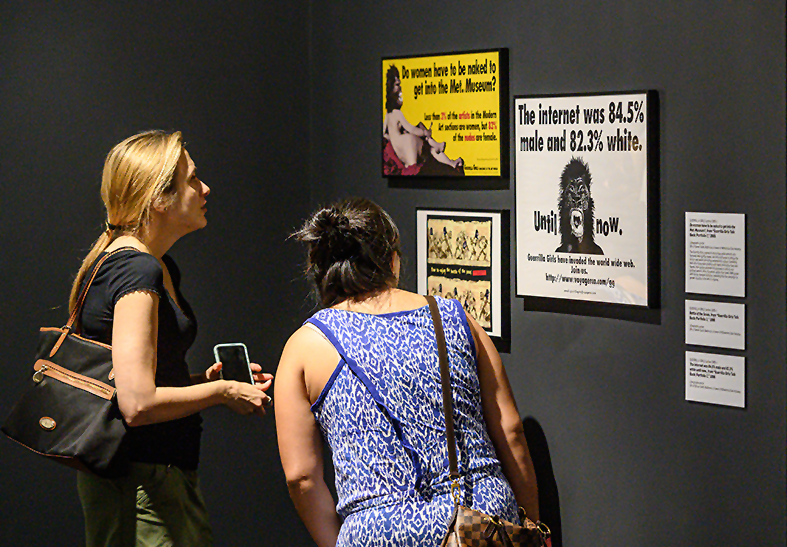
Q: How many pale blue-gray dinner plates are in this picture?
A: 0